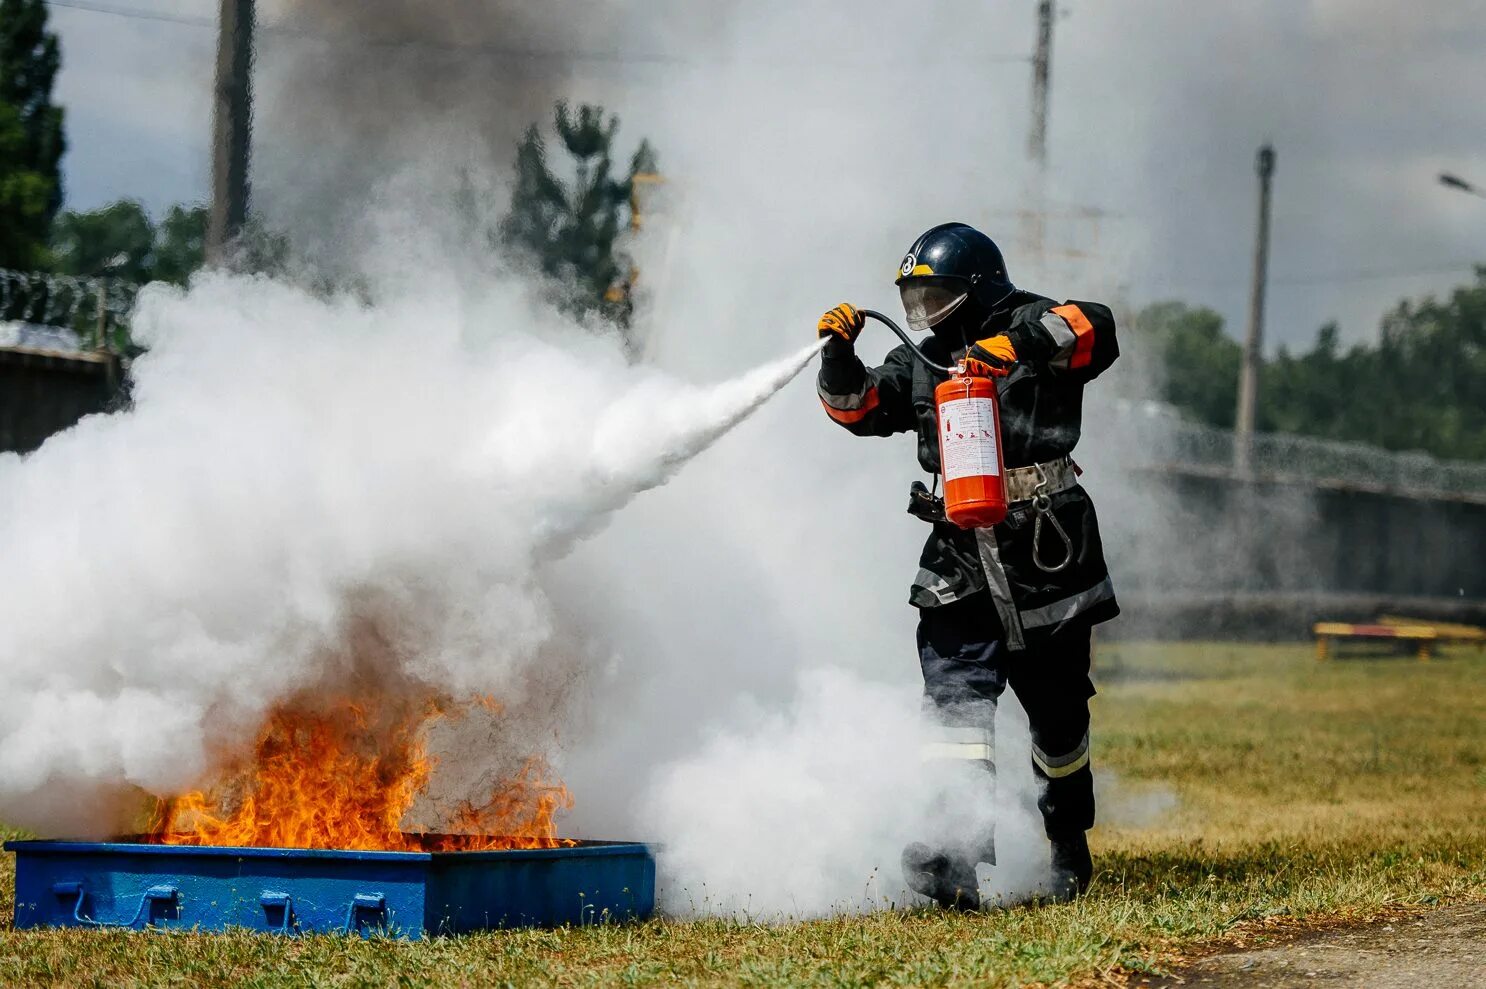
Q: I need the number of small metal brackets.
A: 4